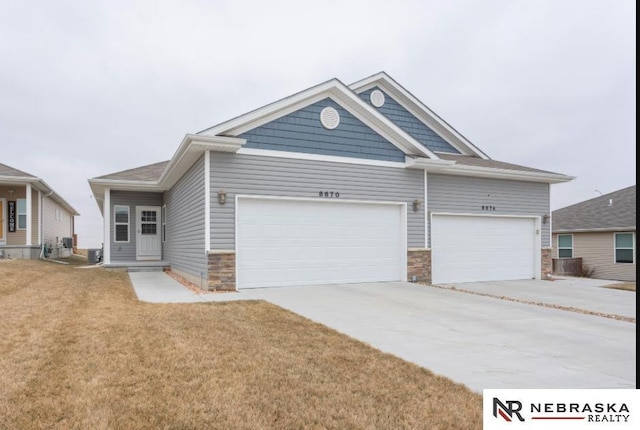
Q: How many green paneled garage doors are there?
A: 0